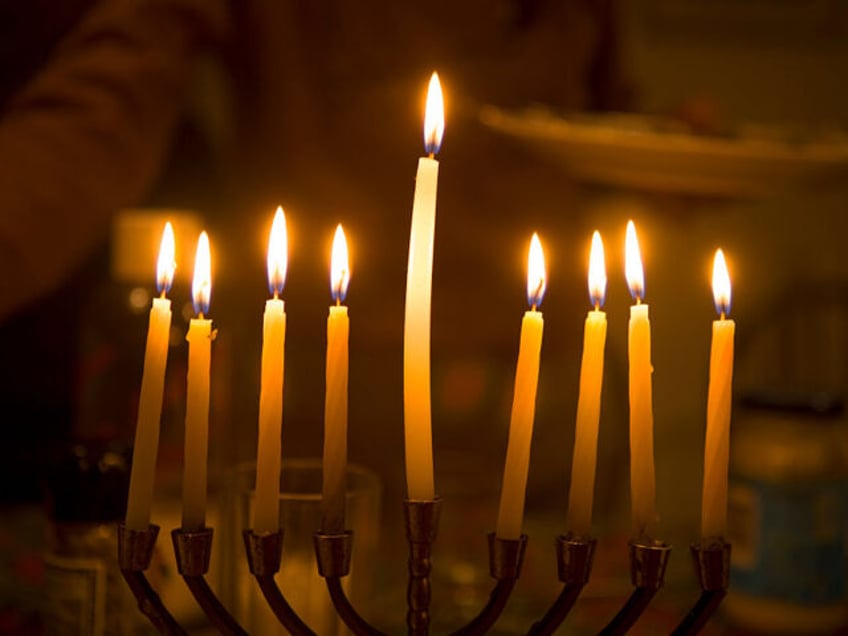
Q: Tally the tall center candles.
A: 1